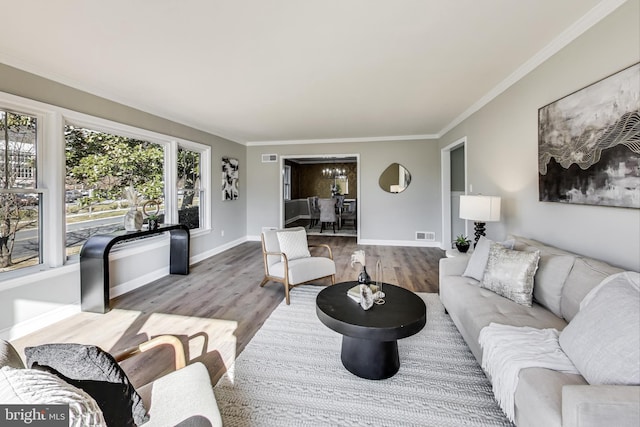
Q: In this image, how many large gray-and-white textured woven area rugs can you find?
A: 1